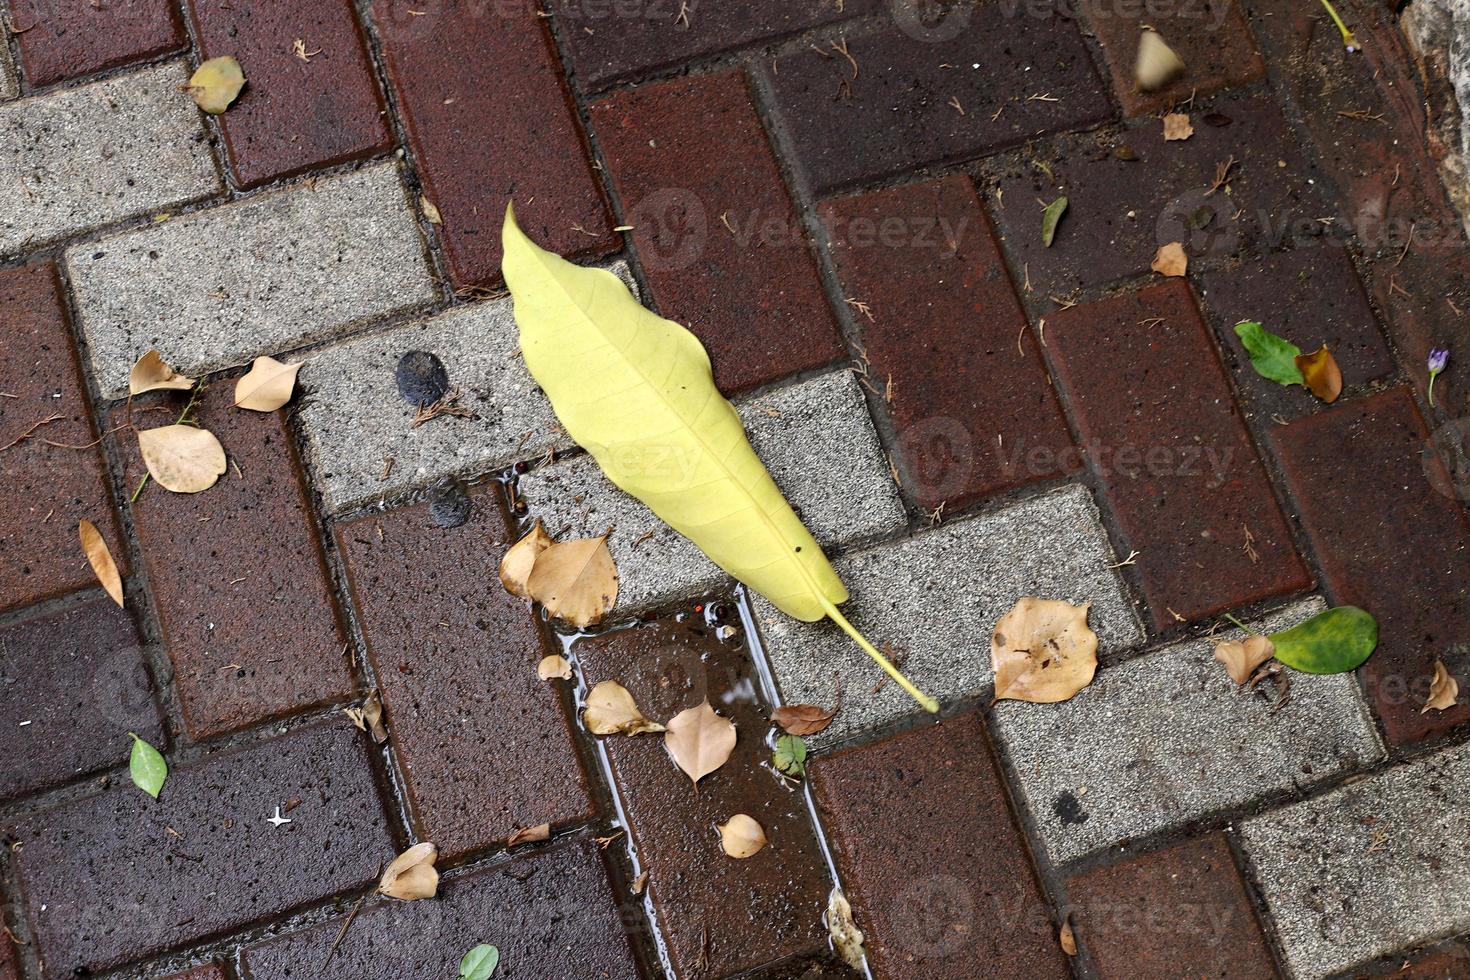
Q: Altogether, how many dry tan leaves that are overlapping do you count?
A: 2